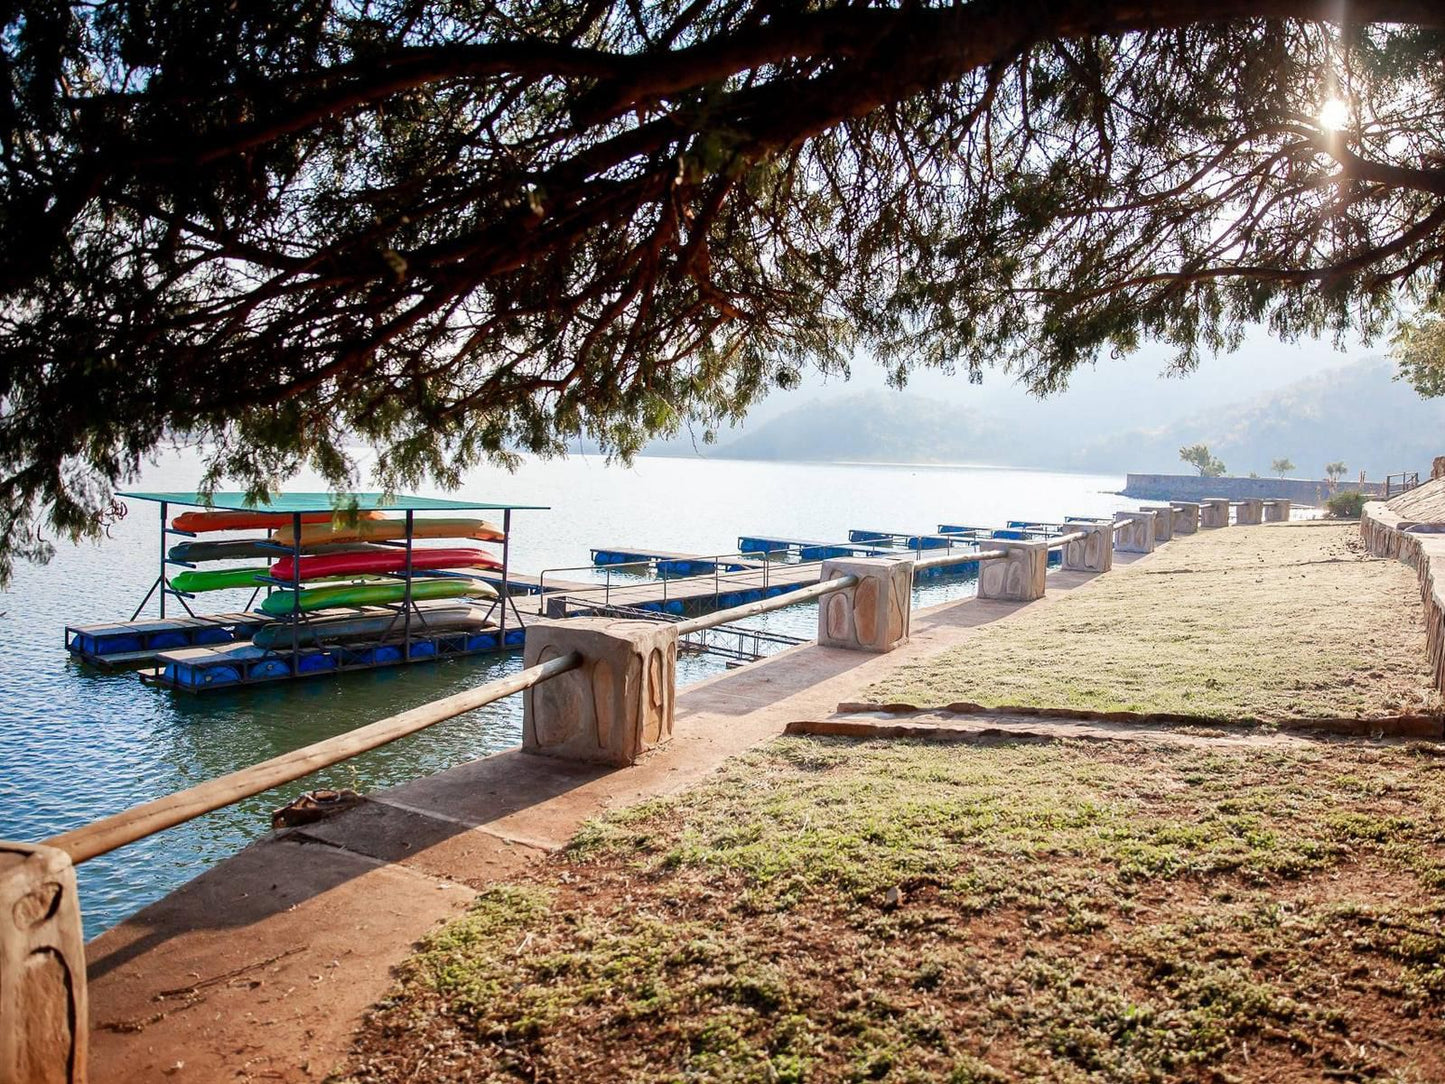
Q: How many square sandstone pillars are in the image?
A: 11